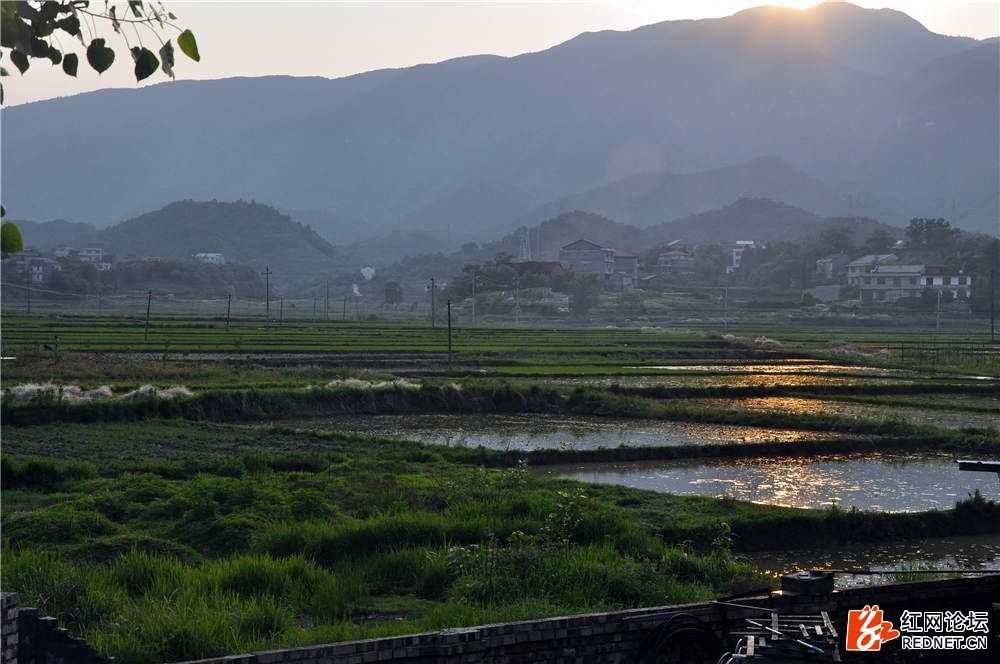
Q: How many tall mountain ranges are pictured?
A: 1